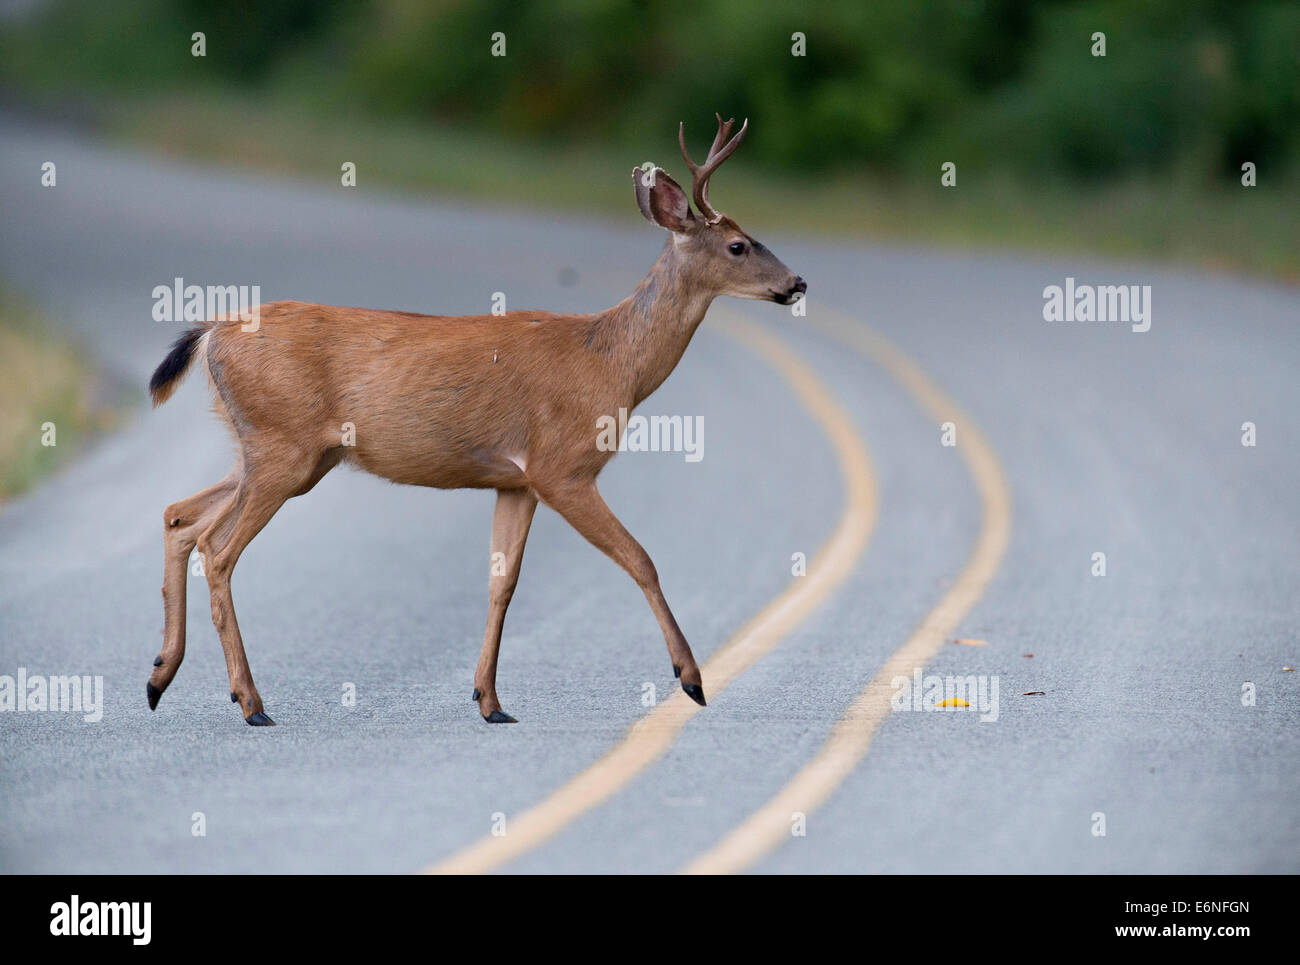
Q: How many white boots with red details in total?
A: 0